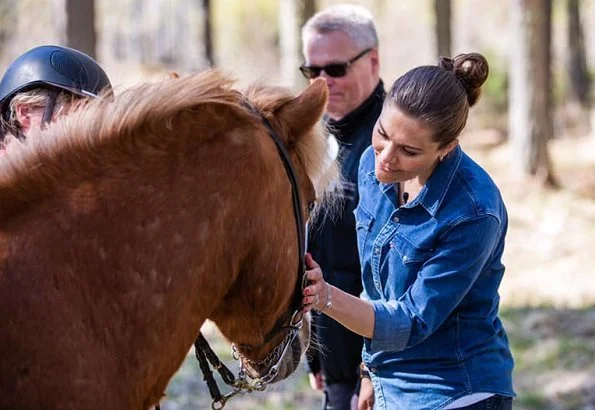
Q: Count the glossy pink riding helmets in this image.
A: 0